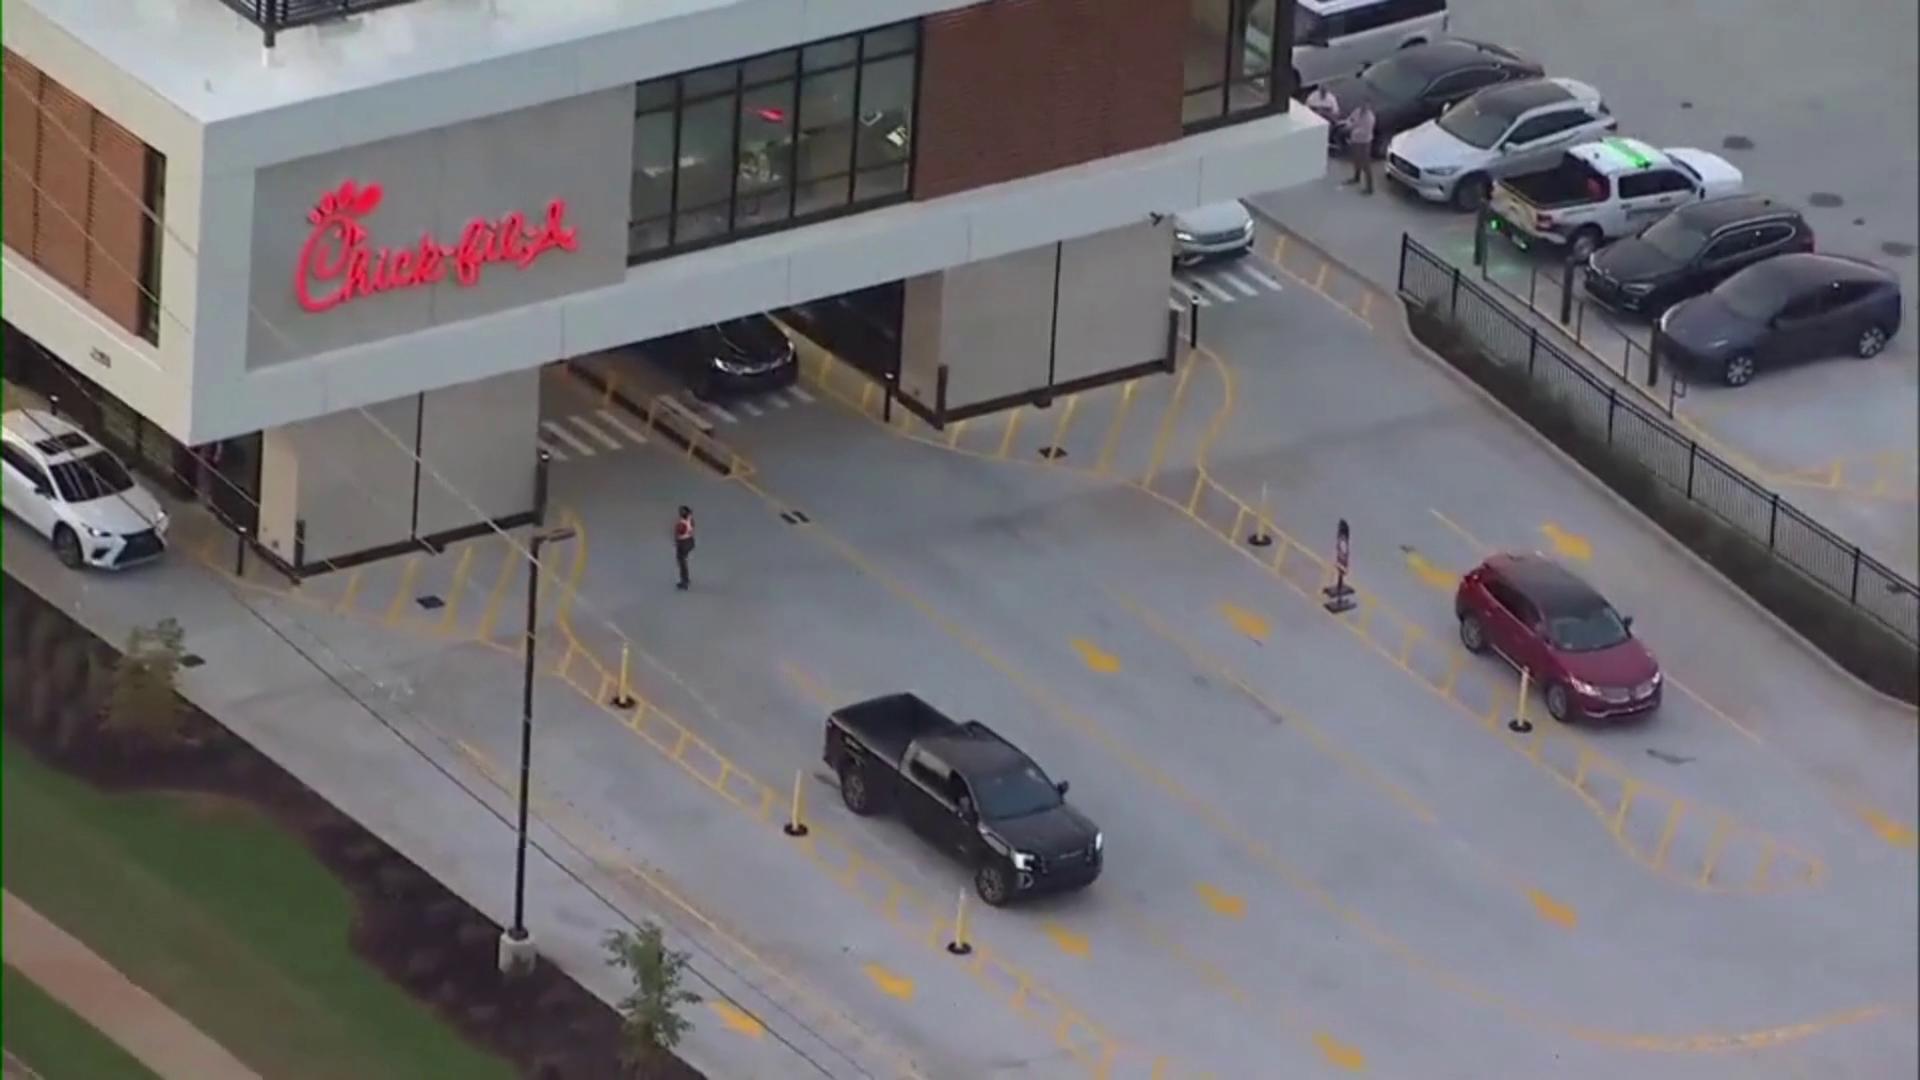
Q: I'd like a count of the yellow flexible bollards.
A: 5